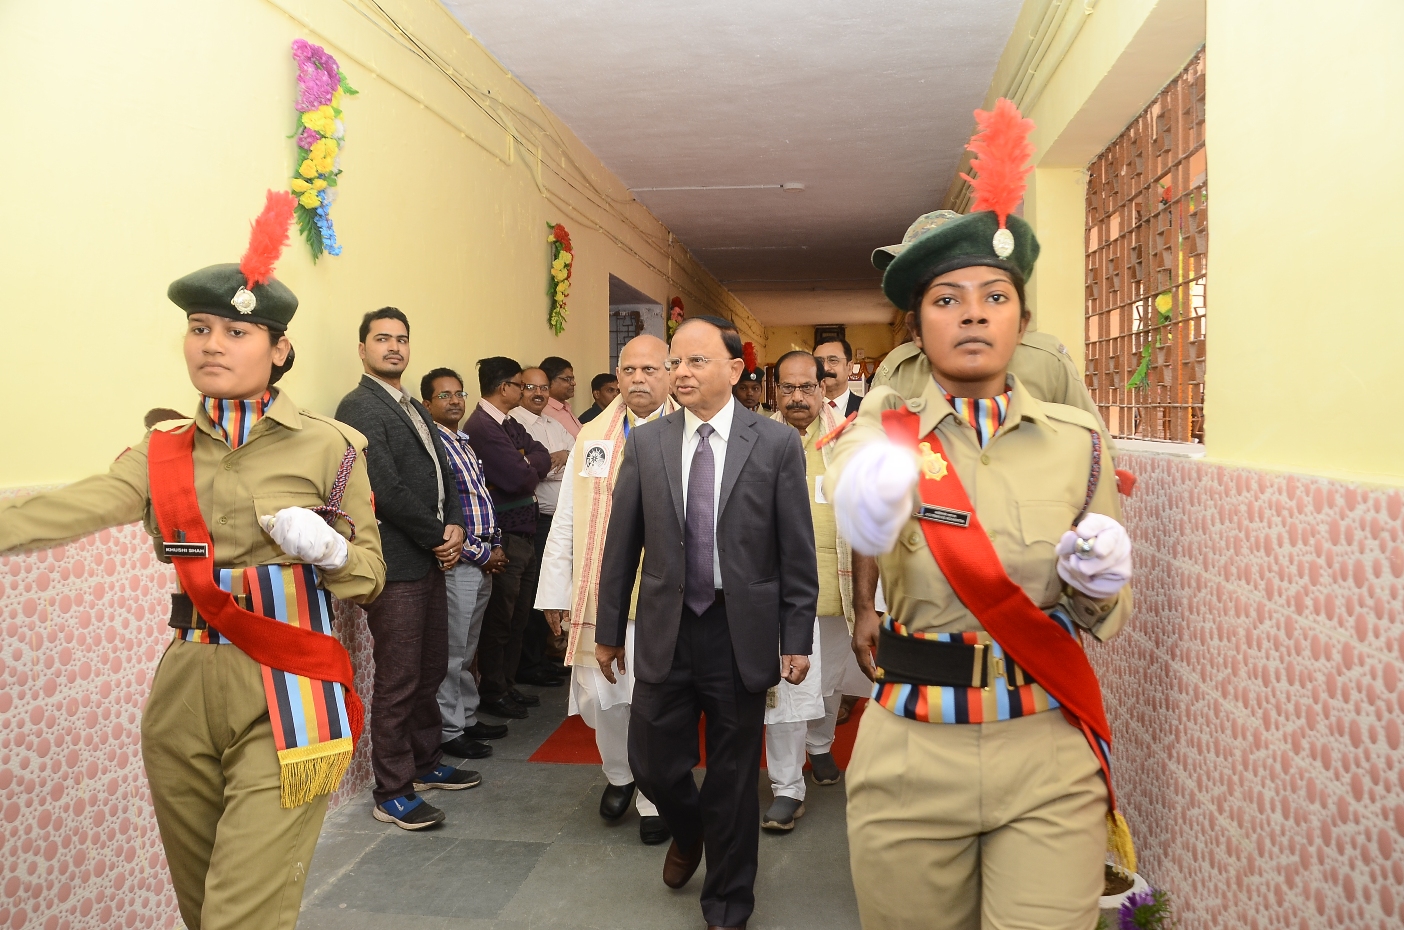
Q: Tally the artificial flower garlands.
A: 3